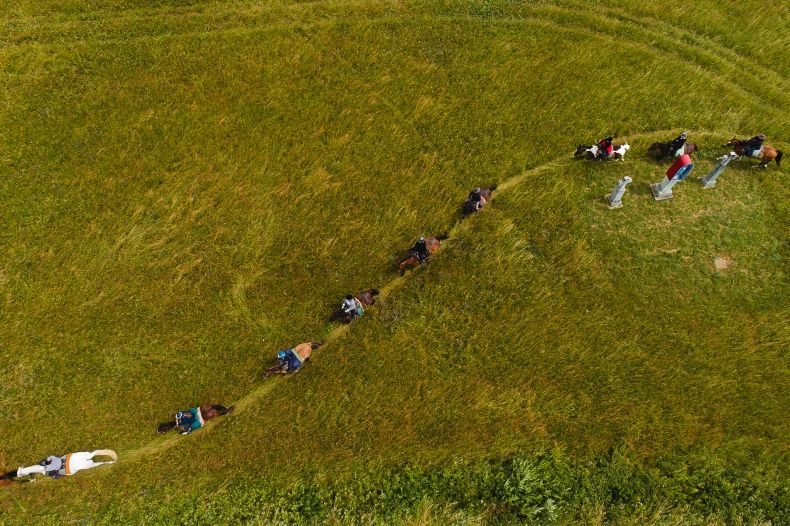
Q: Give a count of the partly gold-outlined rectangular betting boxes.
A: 0